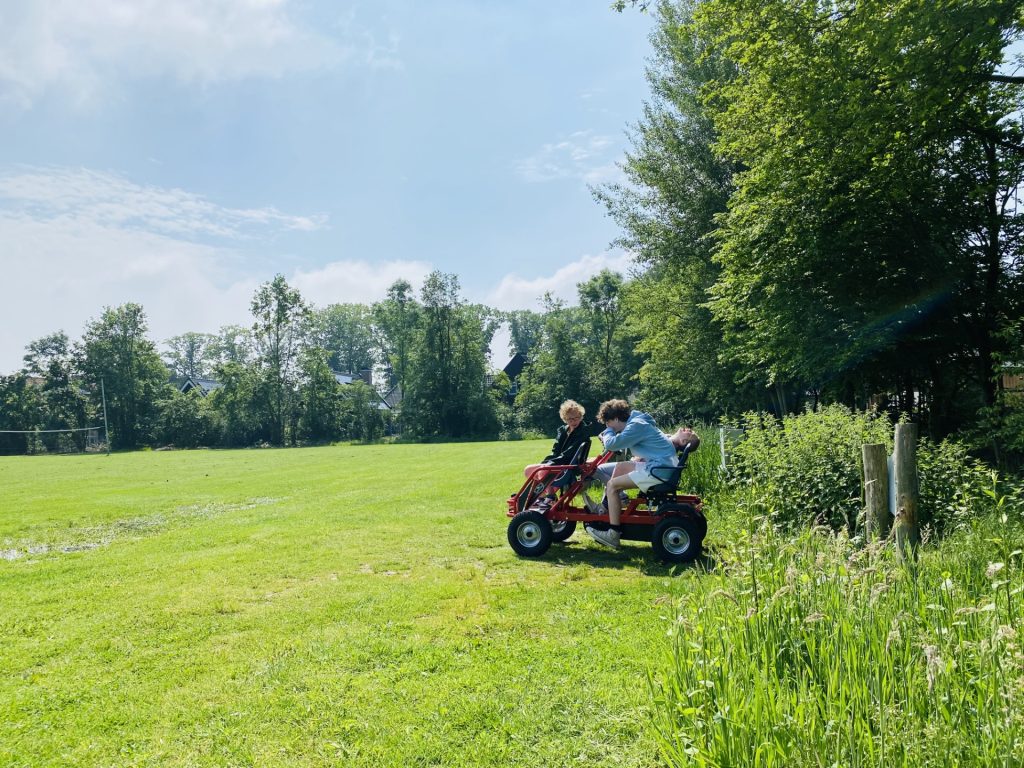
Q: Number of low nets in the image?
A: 1